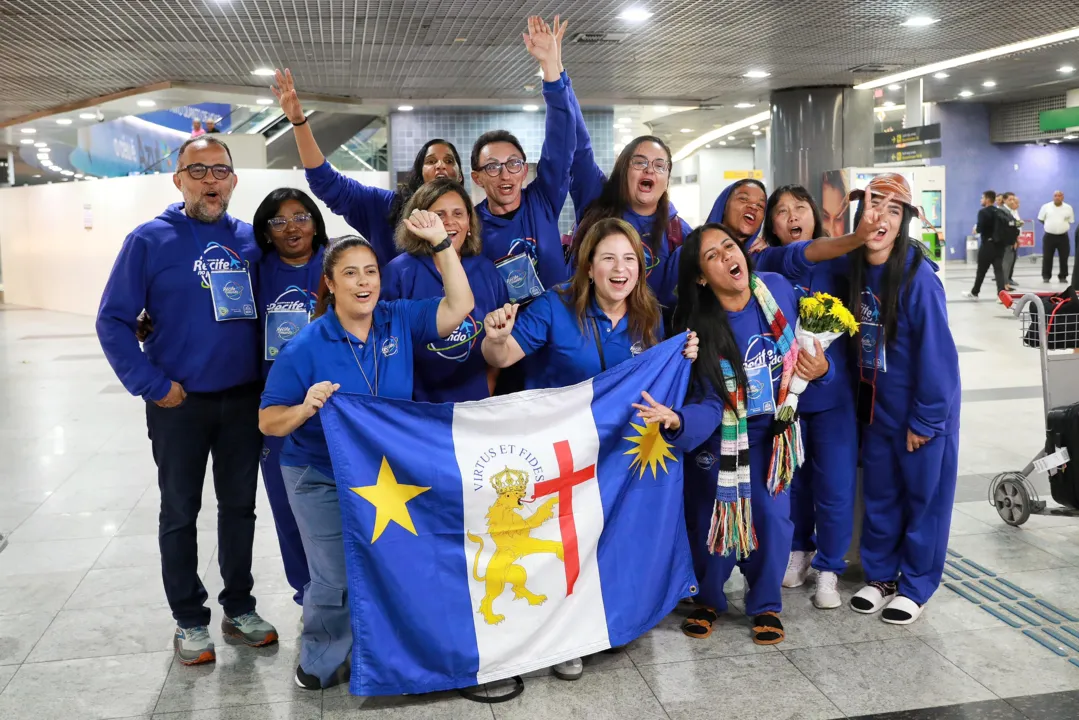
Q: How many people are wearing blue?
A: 12